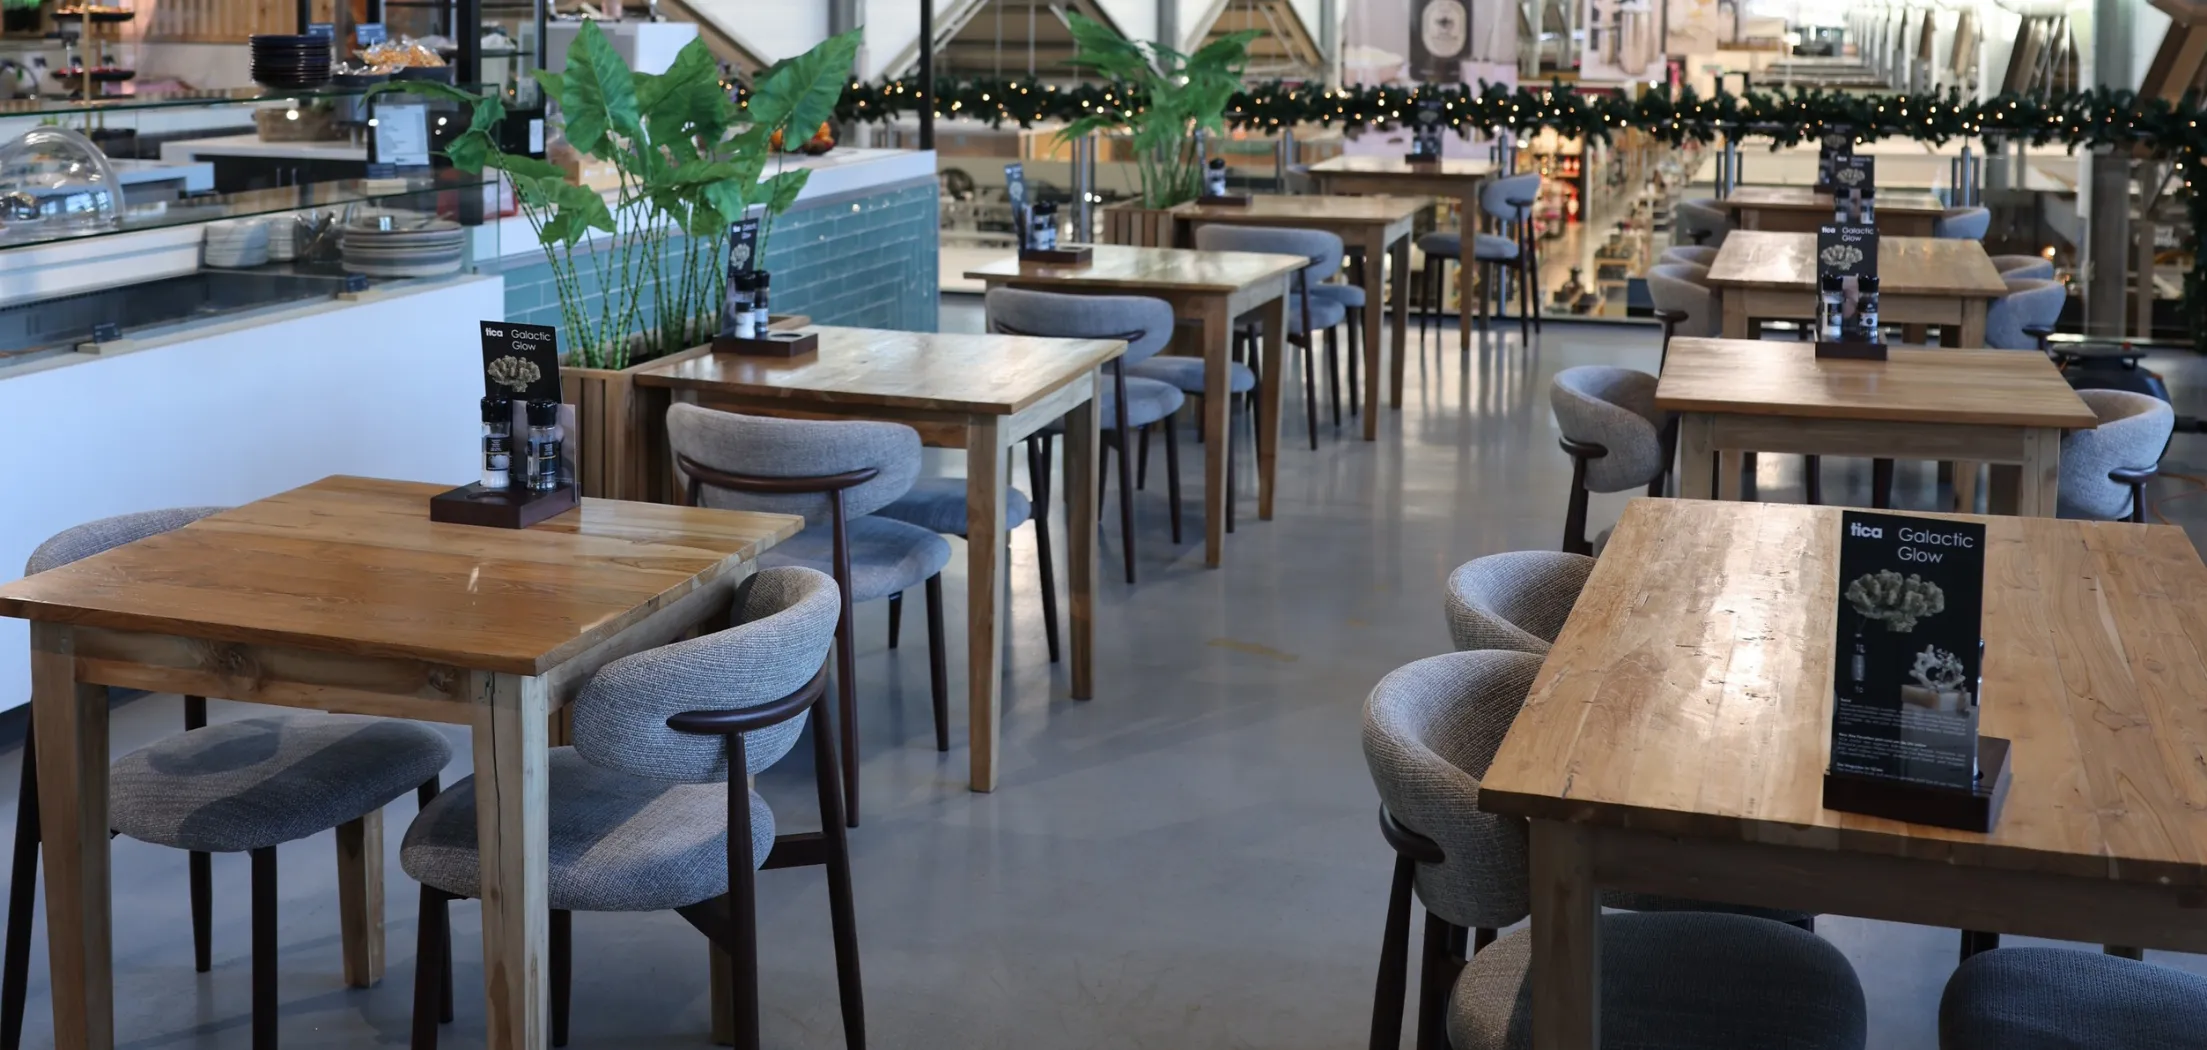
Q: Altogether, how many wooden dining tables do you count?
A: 9